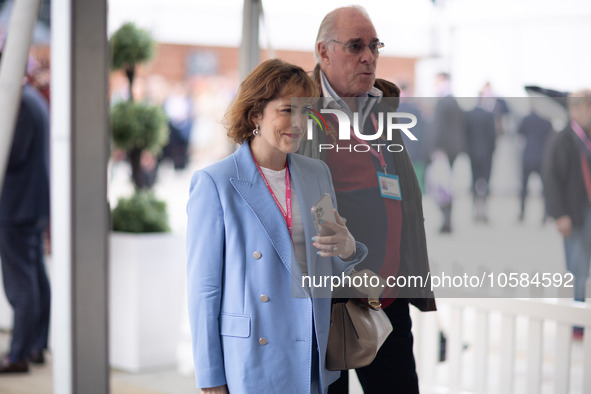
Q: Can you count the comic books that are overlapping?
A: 0